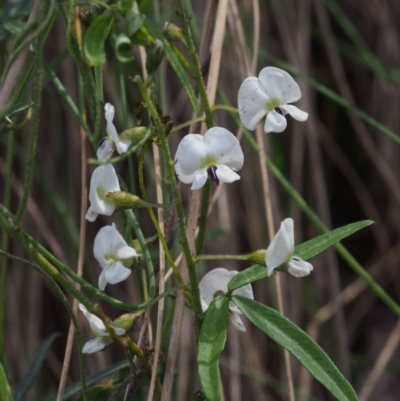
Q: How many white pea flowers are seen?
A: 8